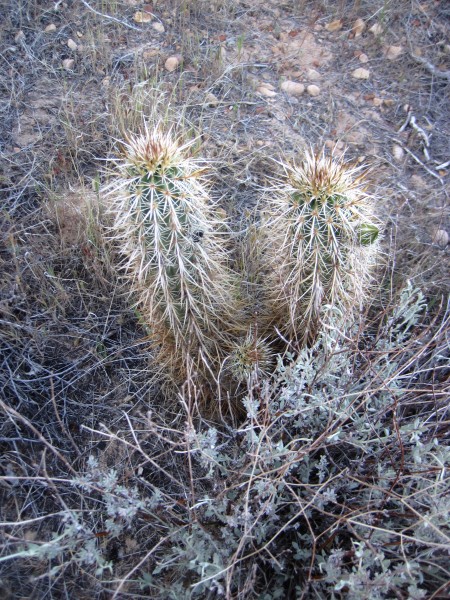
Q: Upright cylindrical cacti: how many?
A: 2